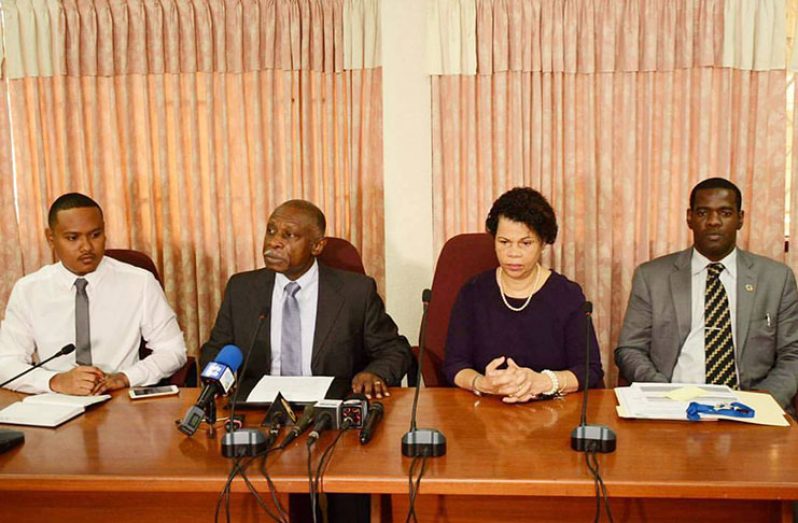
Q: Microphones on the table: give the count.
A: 10